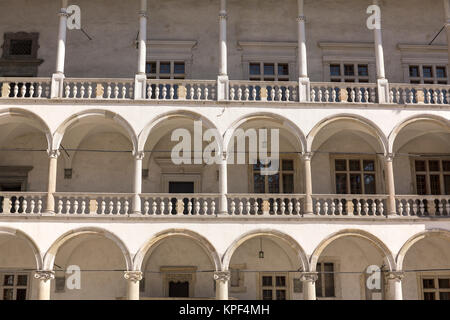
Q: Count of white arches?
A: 12